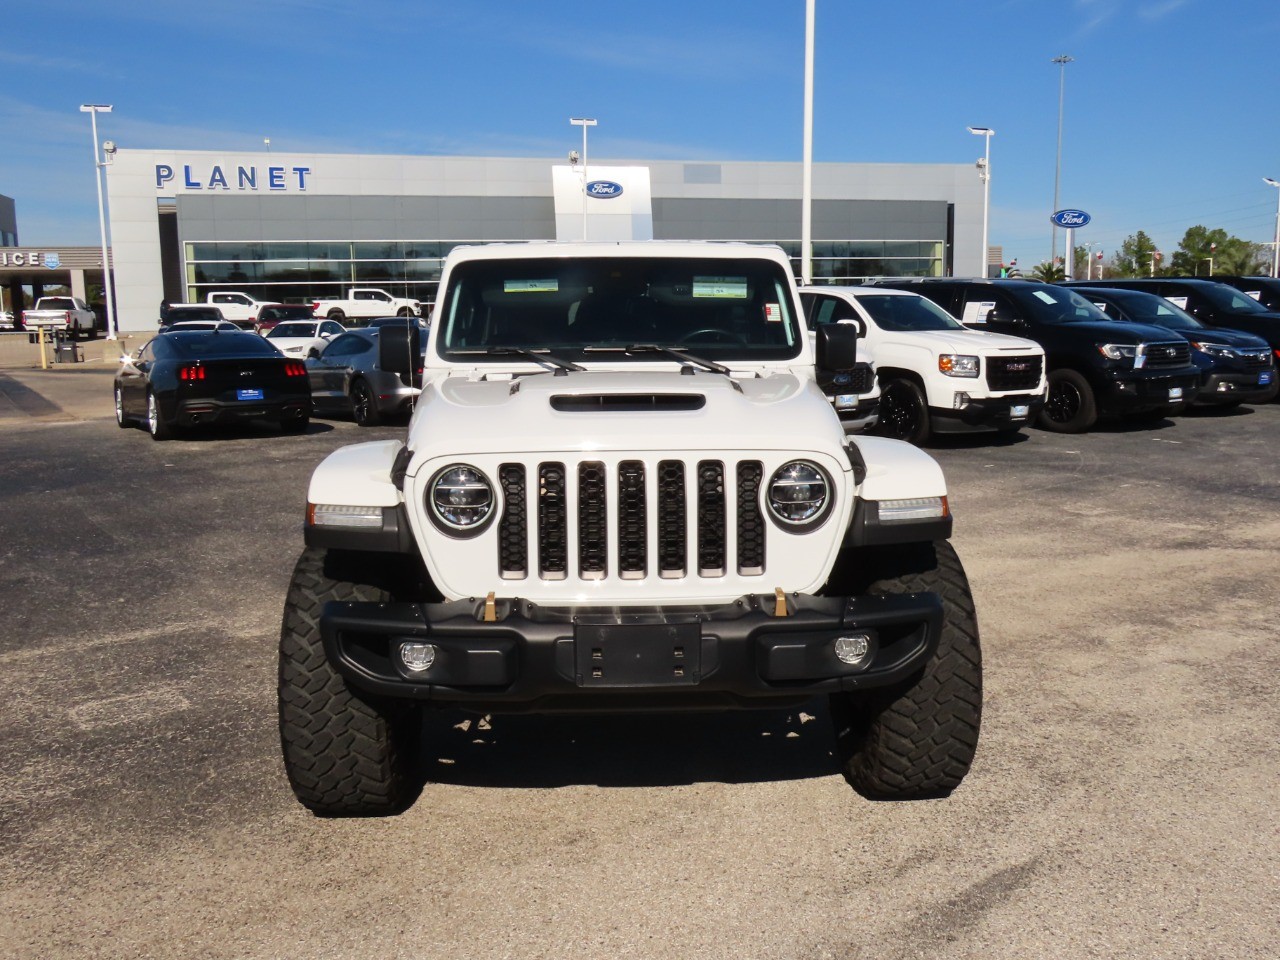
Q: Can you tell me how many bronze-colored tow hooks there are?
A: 2